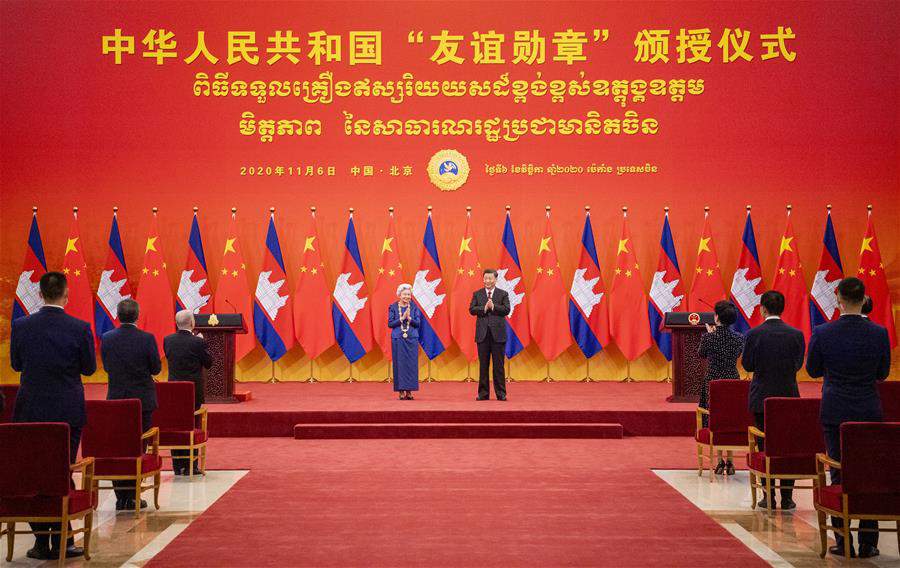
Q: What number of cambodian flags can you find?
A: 11